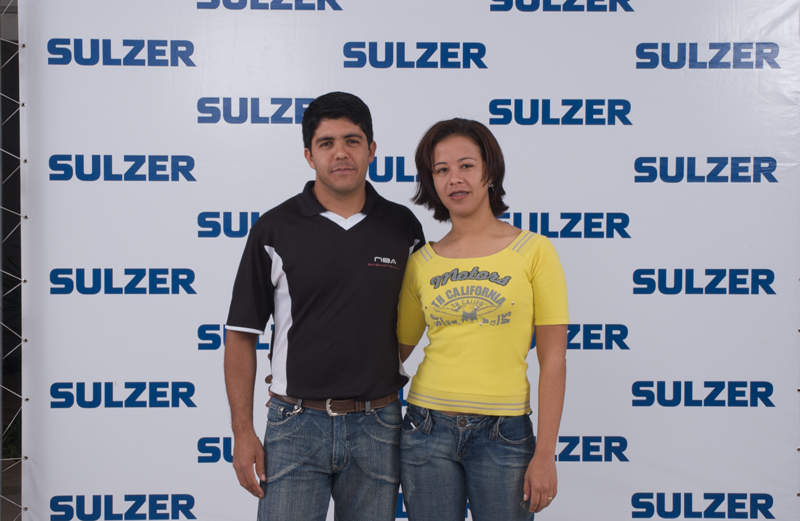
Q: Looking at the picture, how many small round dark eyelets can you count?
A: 9